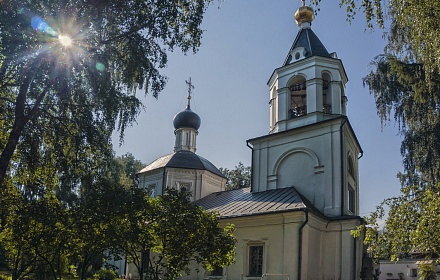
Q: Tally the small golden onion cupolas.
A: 1